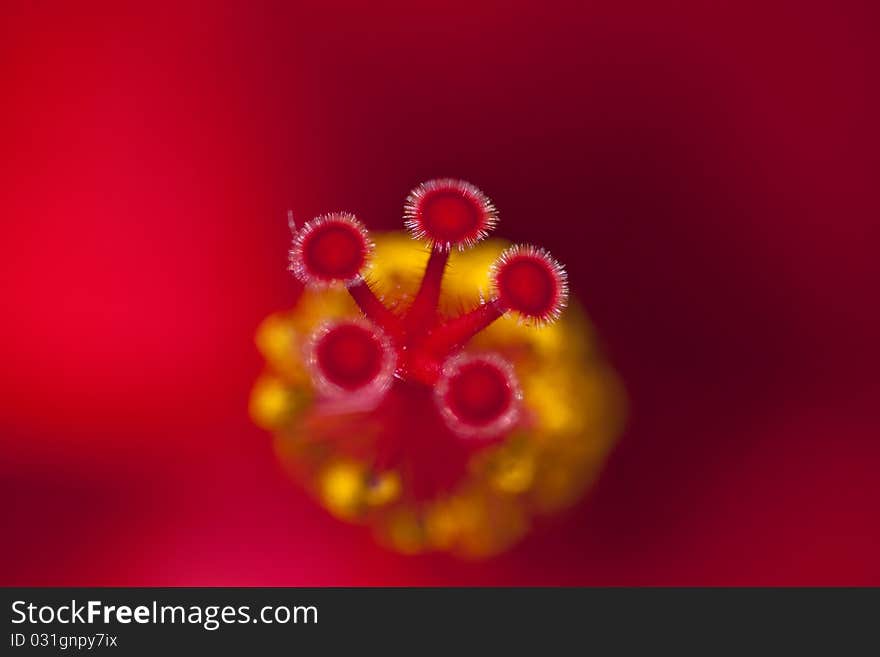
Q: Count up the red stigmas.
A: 5